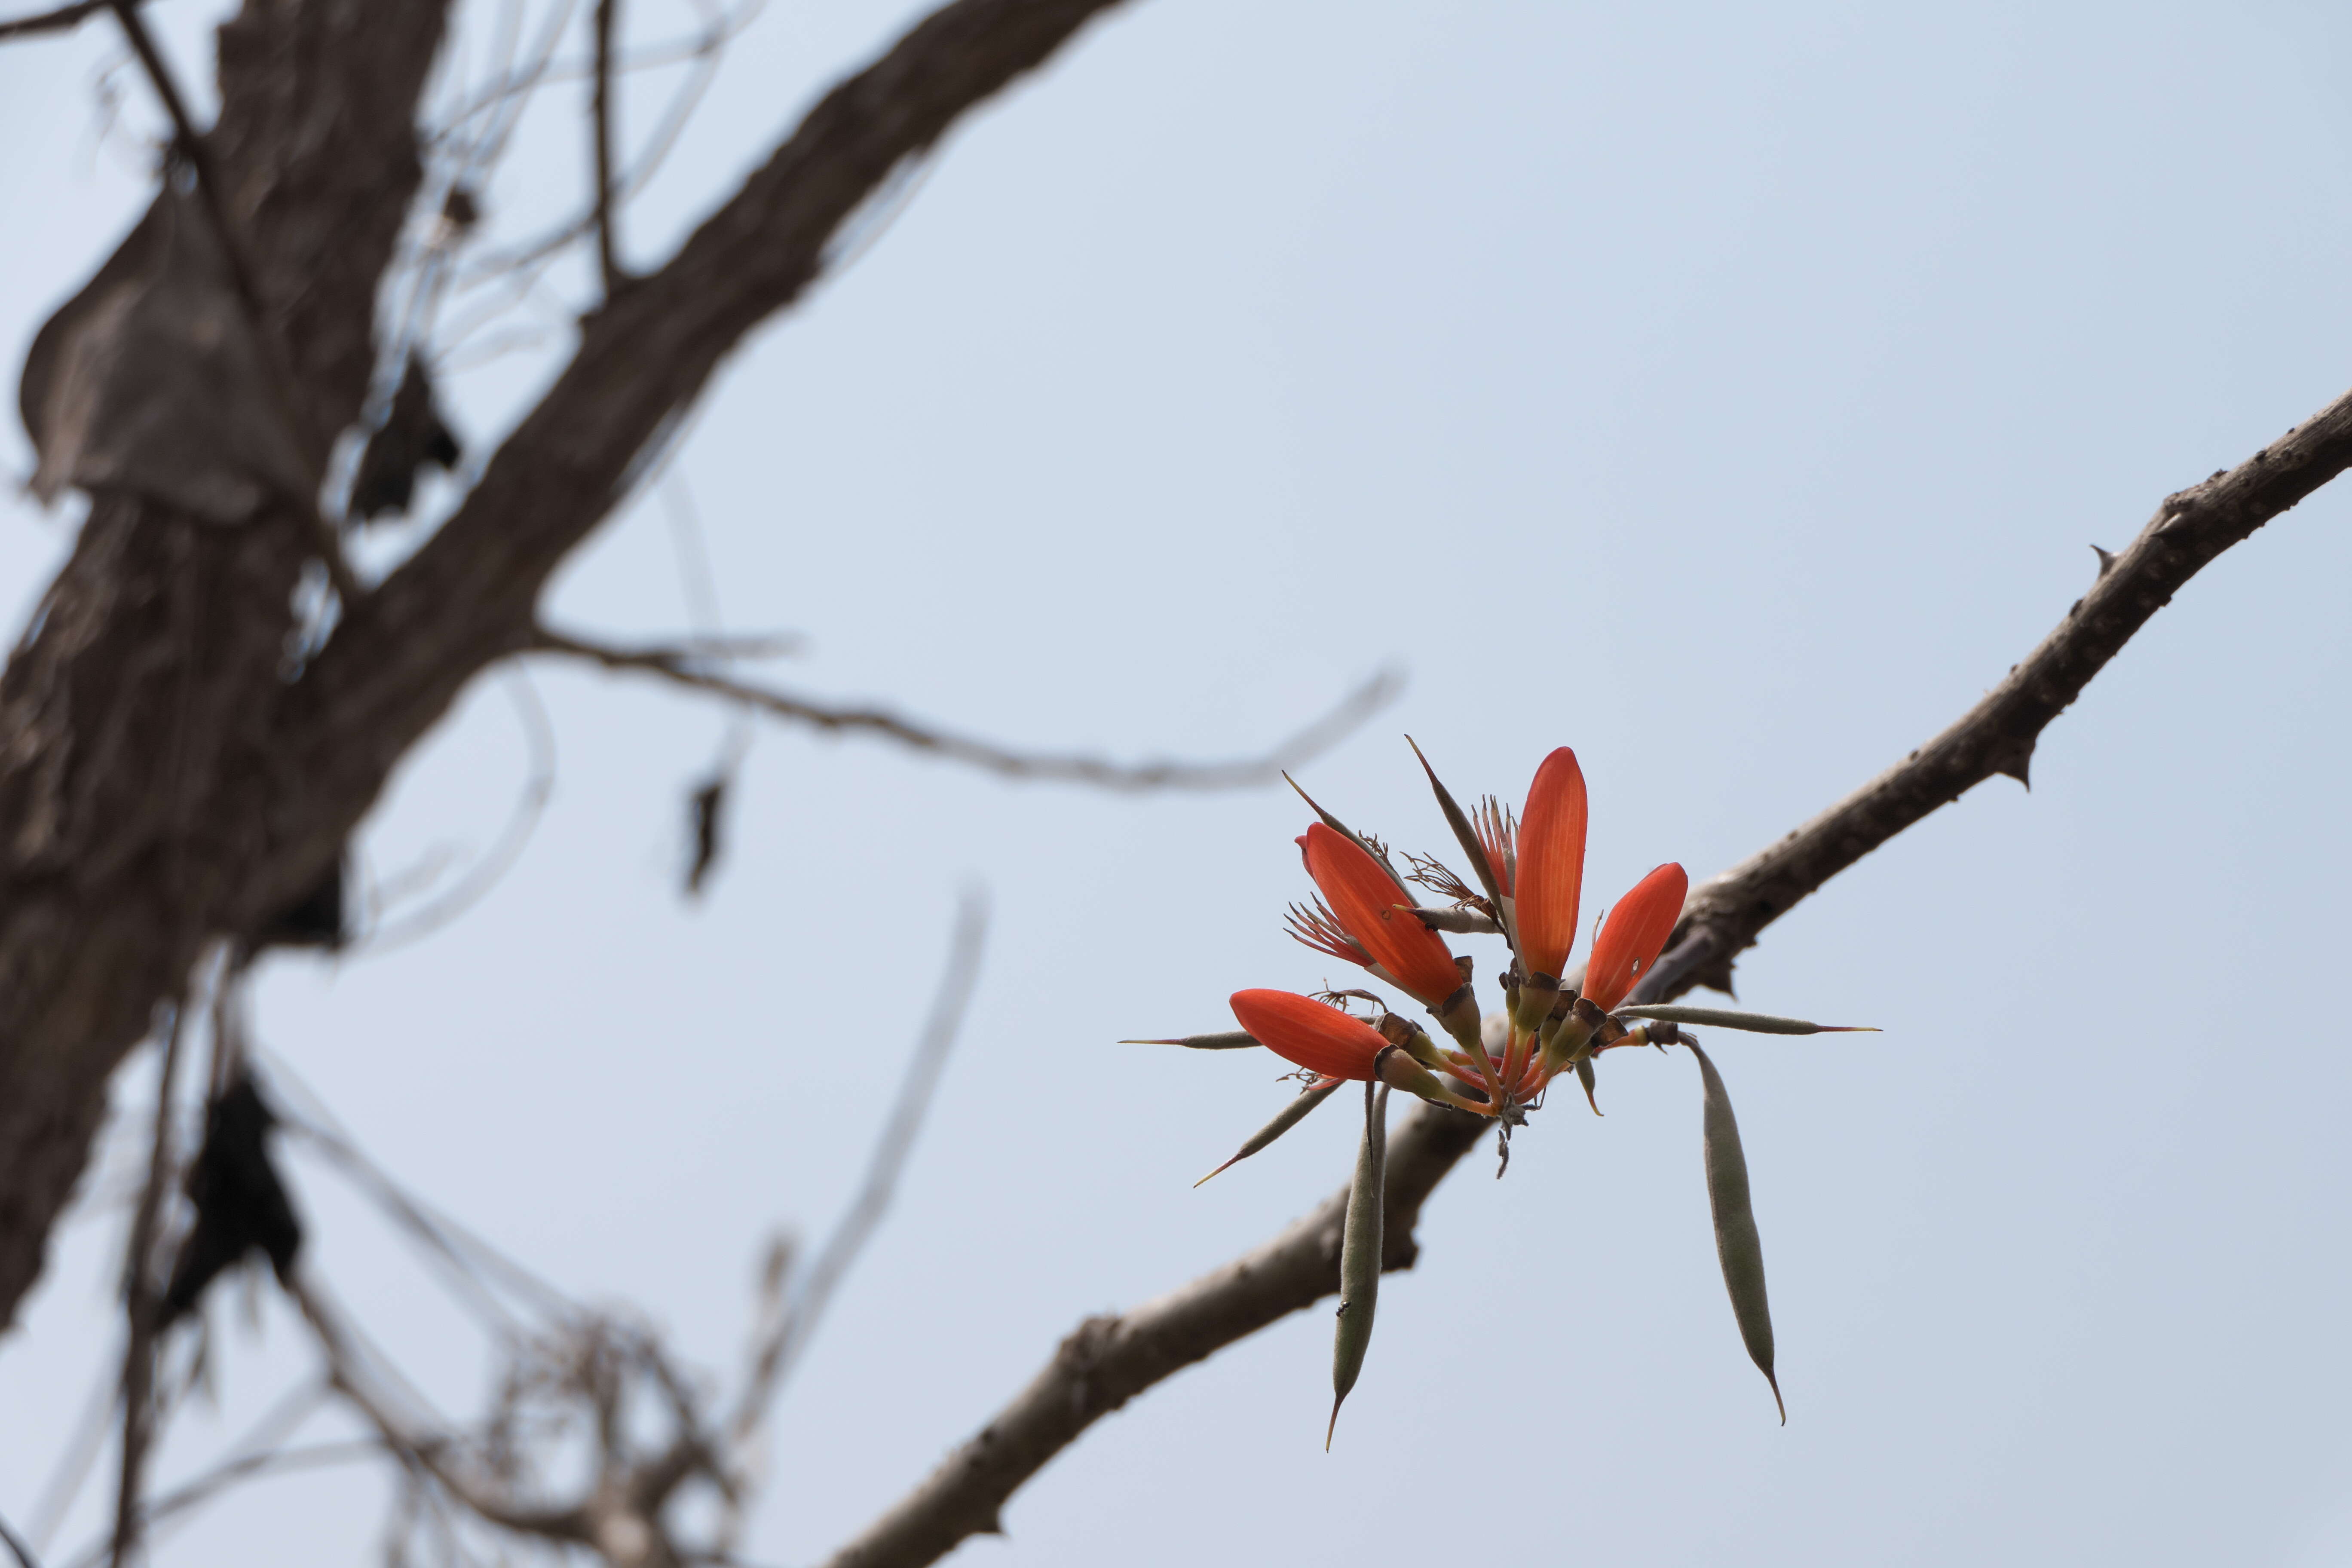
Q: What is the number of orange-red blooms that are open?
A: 4